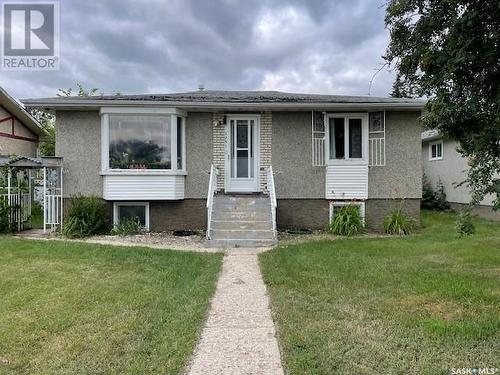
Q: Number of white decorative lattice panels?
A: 2